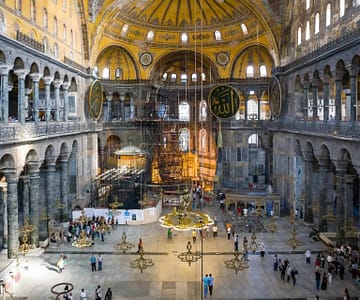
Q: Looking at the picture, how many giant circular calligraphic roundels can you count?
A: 3